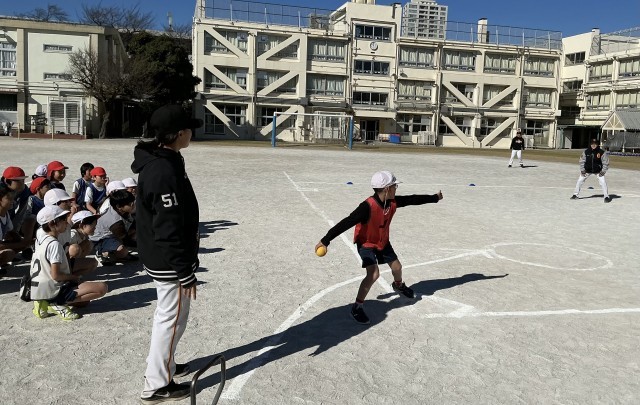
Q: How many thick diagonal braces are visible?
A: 10